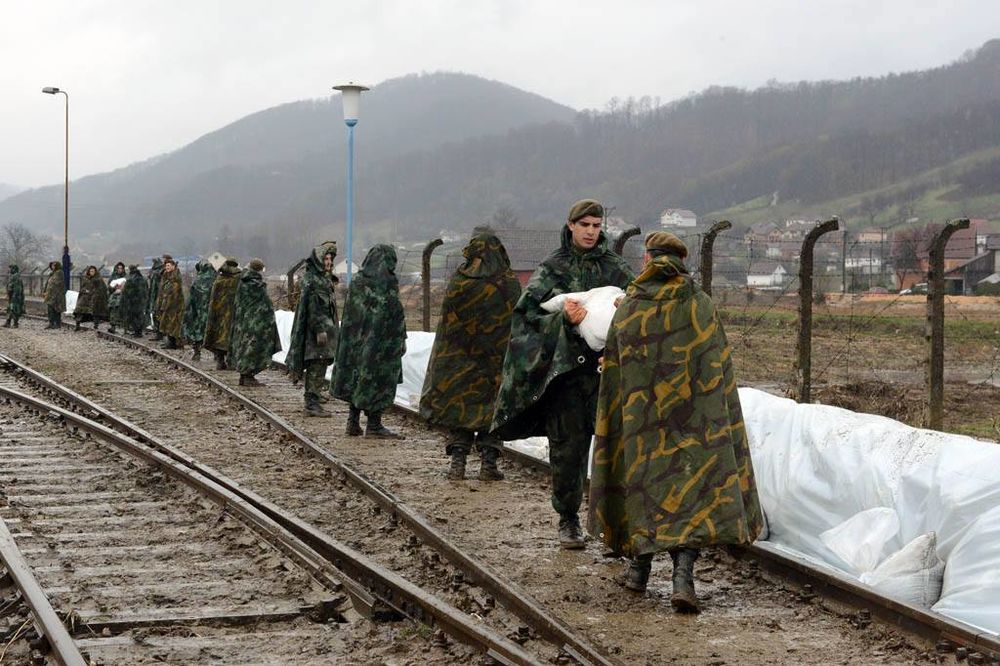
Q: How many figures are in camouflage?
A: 15